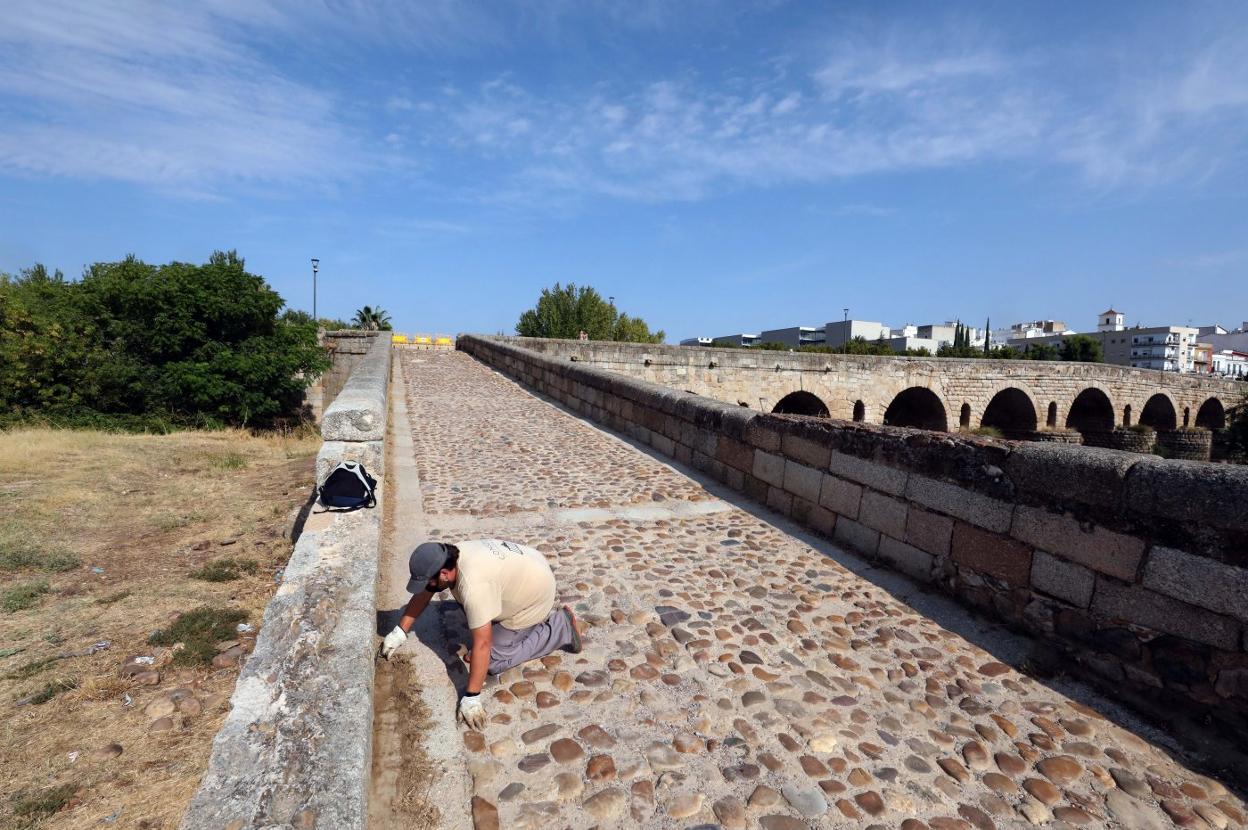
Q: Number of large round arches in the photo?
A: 6